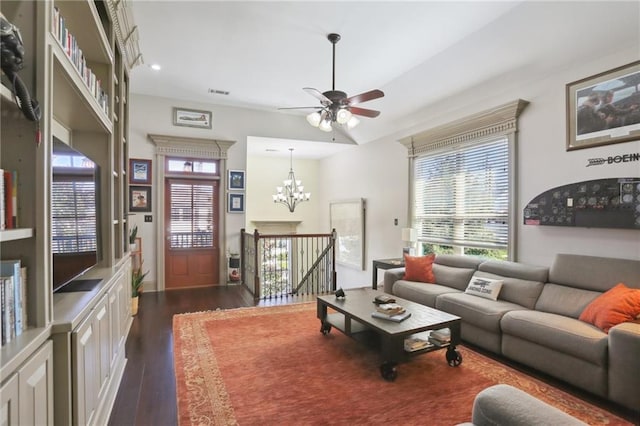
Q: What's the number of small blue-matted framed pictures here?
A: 2